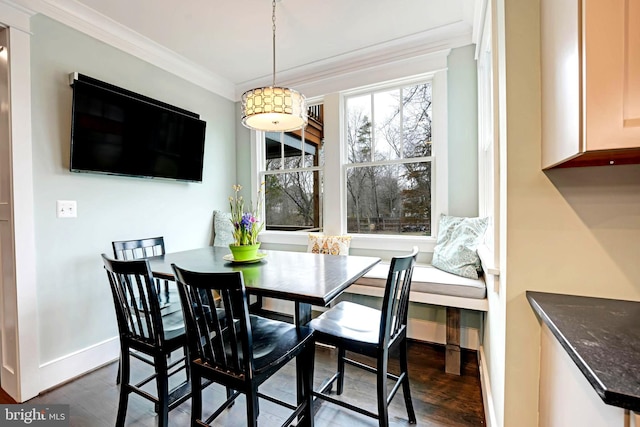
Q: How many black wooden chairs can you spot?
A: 4